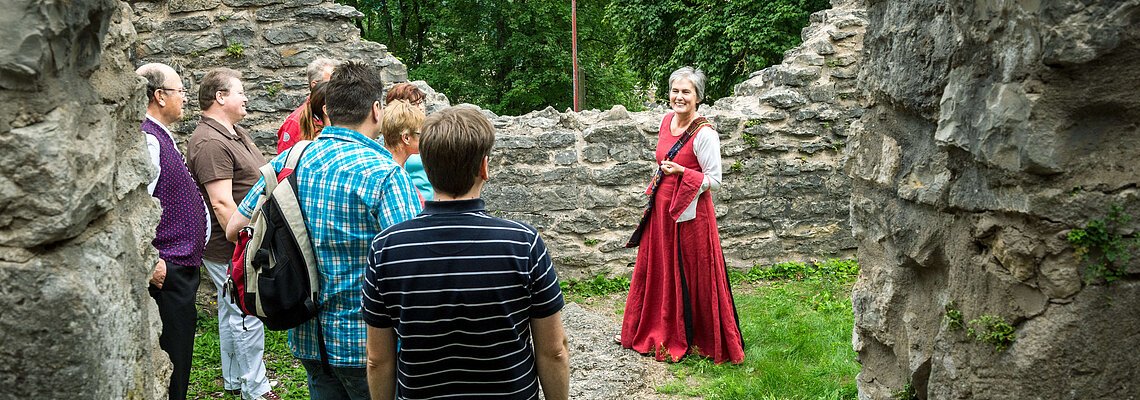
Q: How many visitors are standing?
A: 8